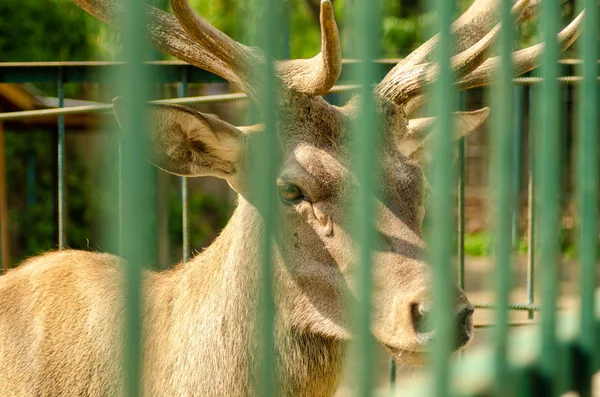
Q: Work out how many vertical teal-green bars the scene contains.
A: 7